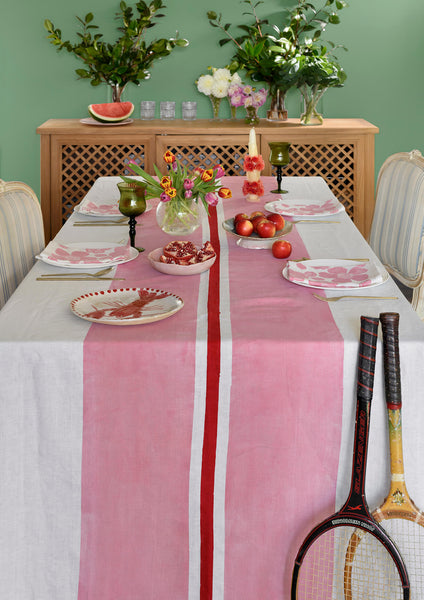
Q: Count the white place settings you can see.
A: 4